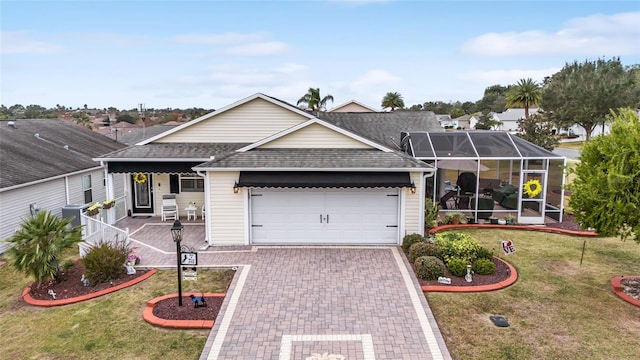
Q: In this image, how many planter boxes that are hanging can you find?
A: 2